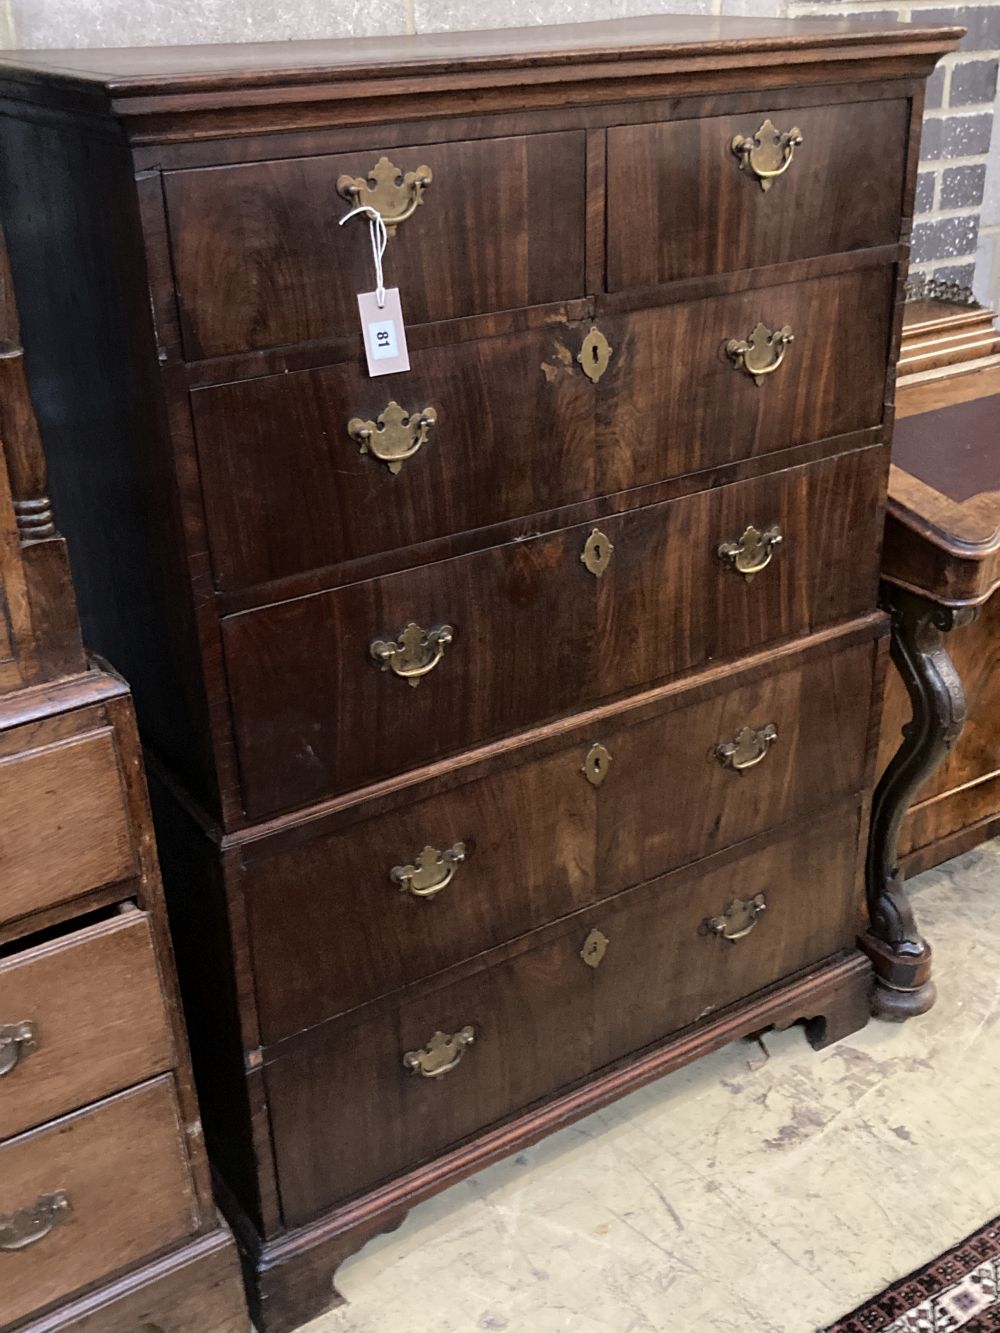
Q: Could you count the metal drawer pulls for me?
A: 12